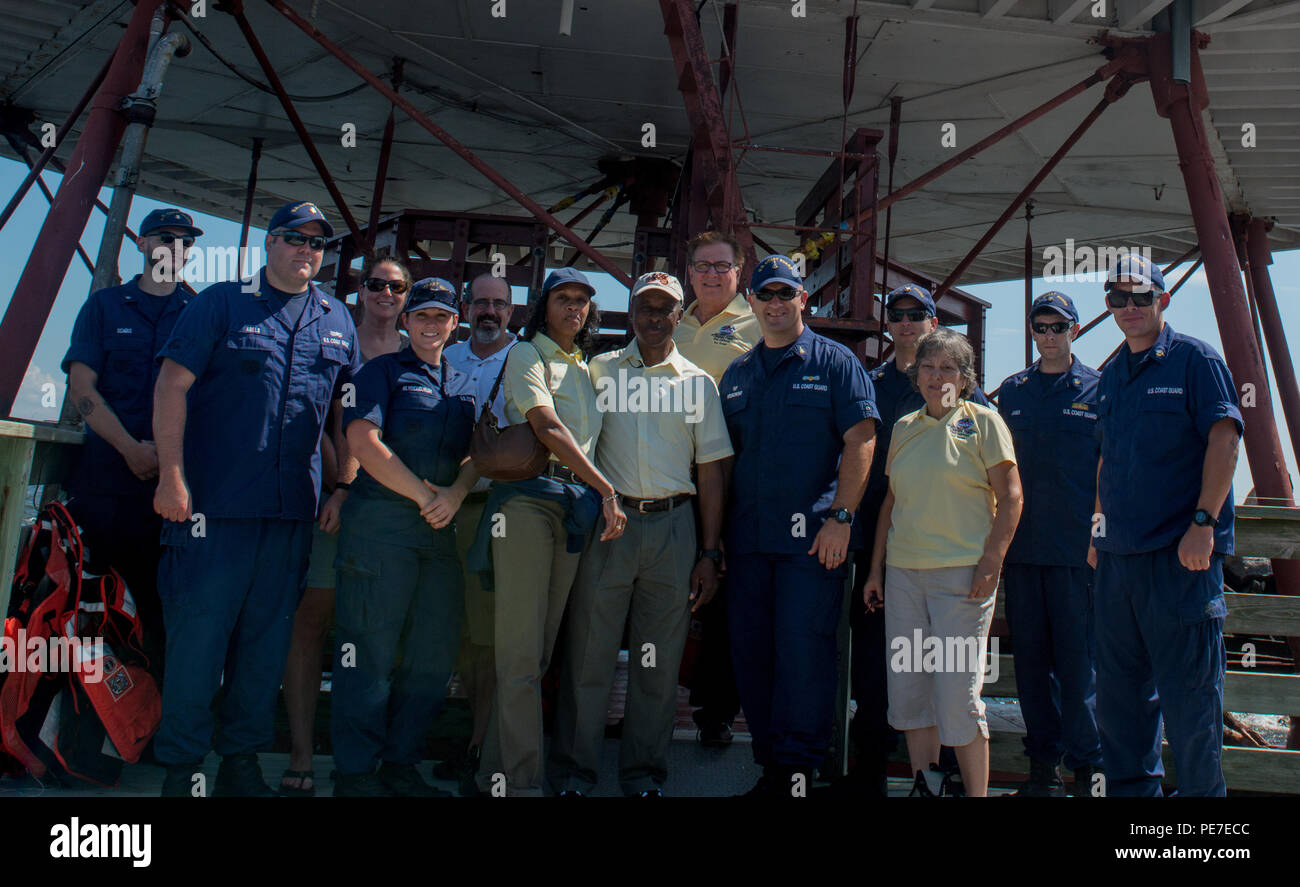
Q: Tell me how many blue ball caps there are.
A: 8